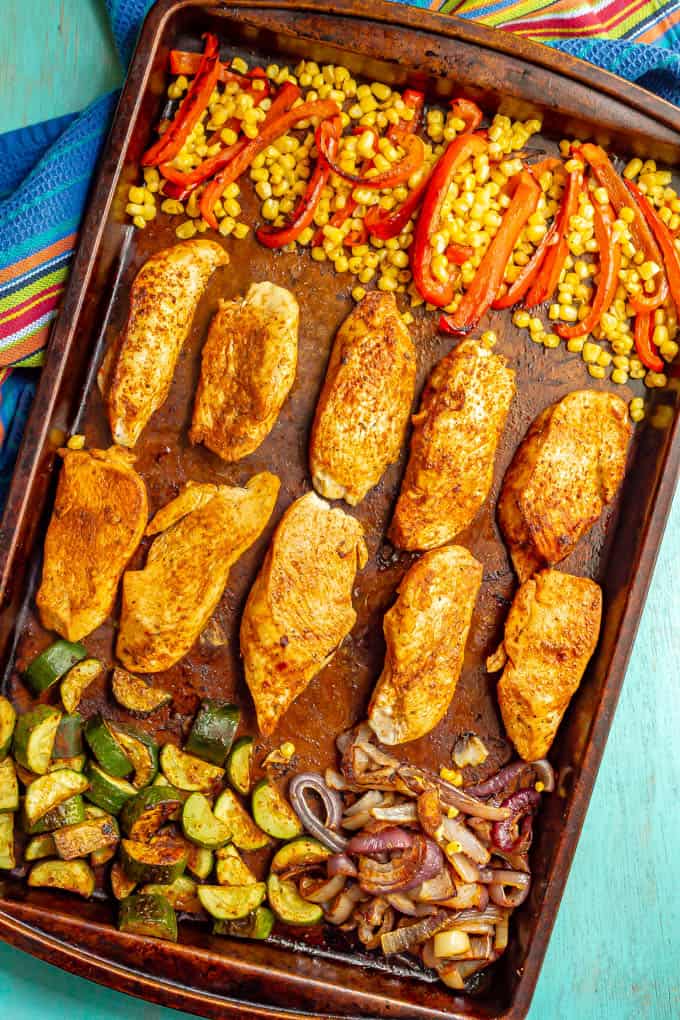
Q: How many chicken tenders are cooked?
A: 10